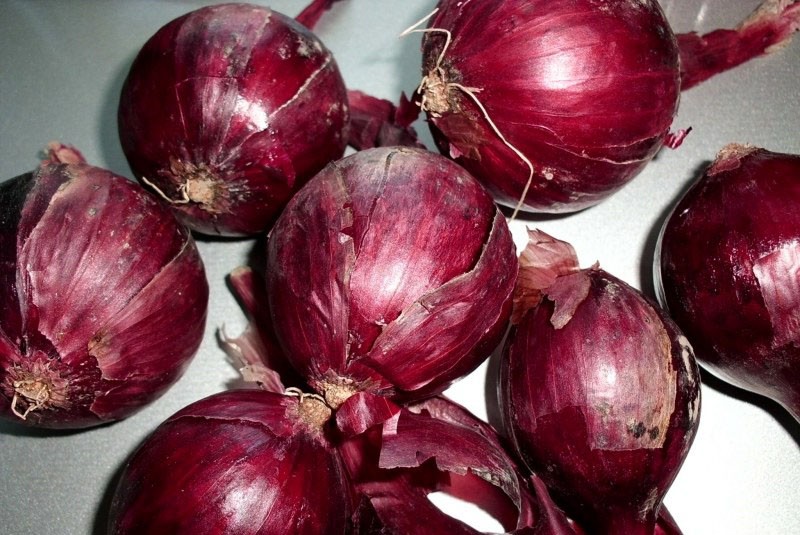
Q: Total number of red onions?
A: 7